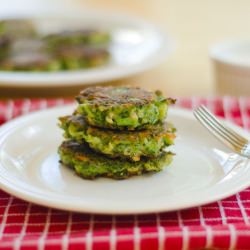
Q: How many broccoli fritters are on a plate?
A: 3